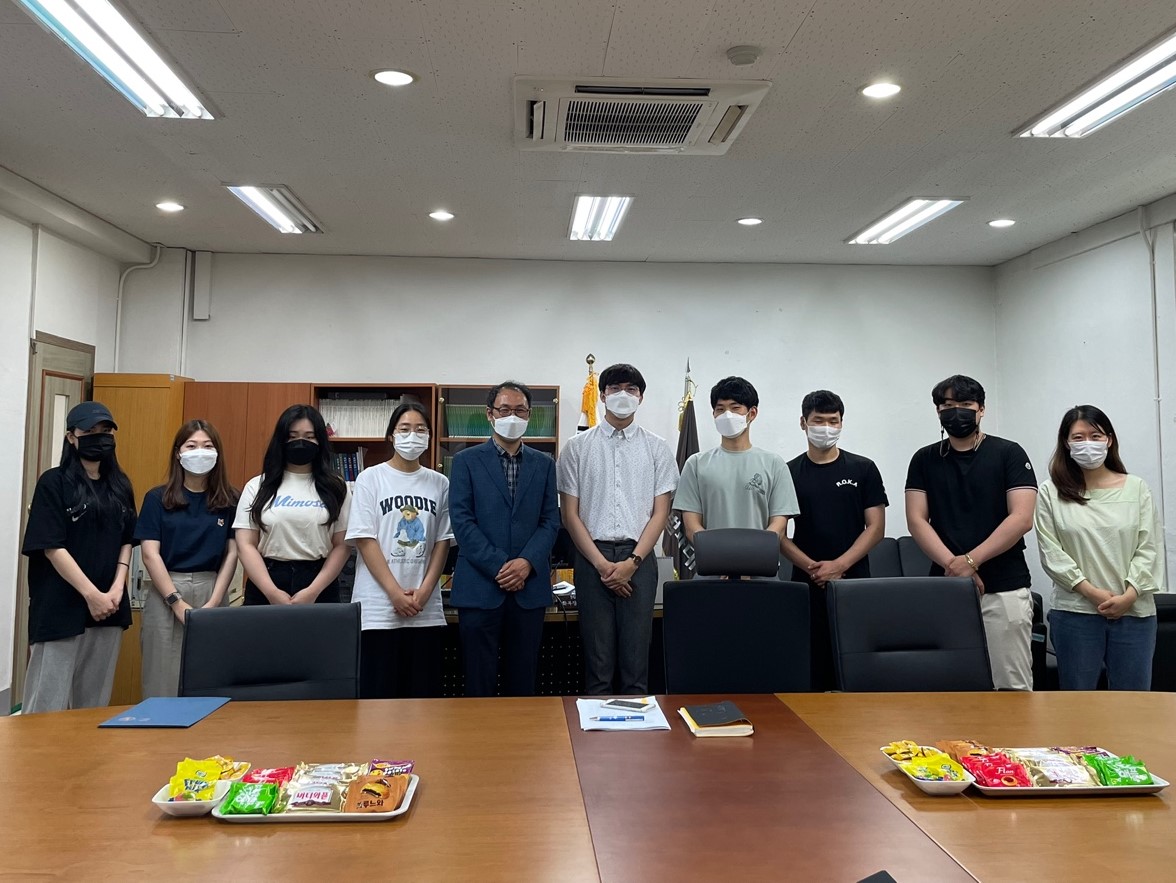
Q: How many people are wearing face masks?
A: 10